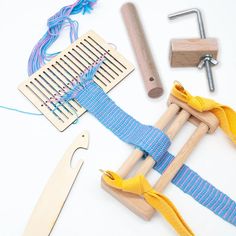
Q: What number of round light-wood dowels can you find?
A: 4